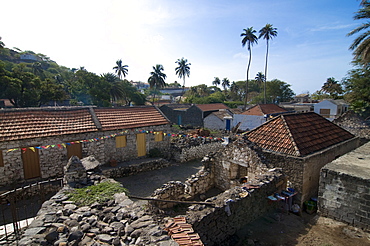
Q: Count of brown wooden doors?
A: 2